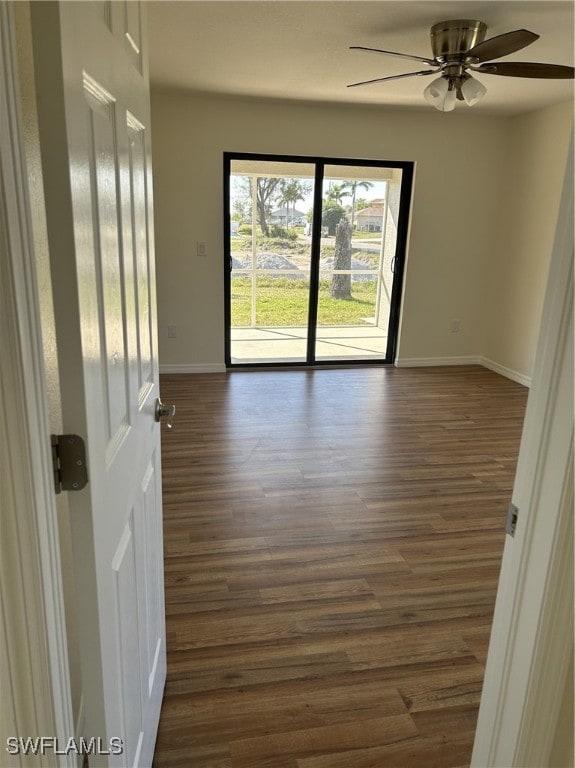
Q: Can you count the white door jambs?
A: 2